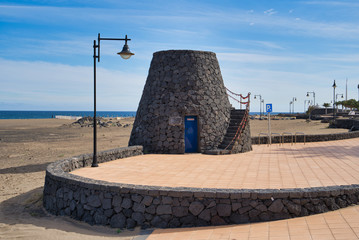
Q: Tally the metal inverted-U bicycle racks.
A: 4